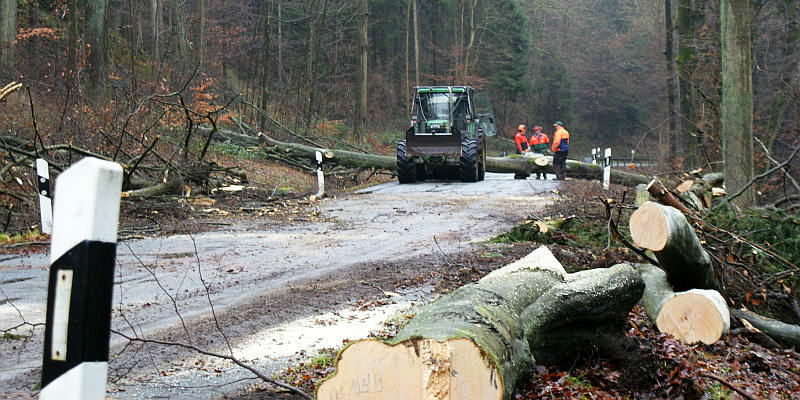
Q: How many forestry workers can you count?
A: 3